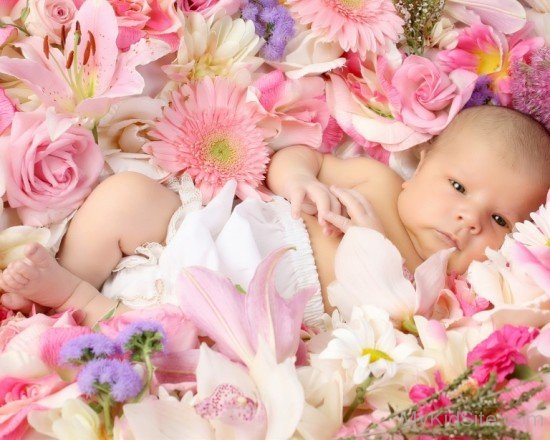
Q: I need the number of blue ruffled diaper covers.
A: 0